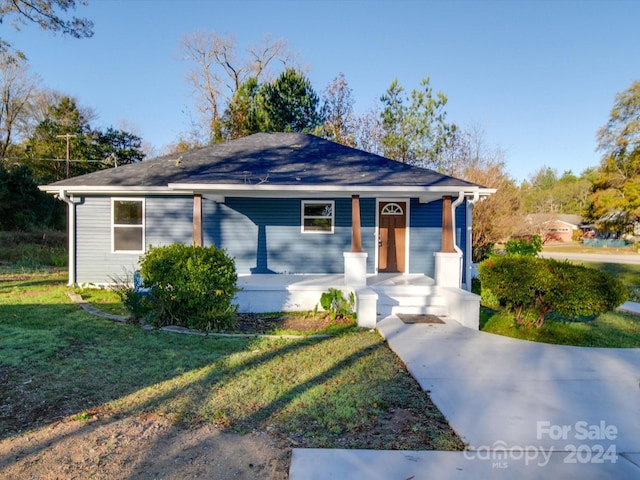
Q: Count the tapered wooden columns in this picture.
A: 3